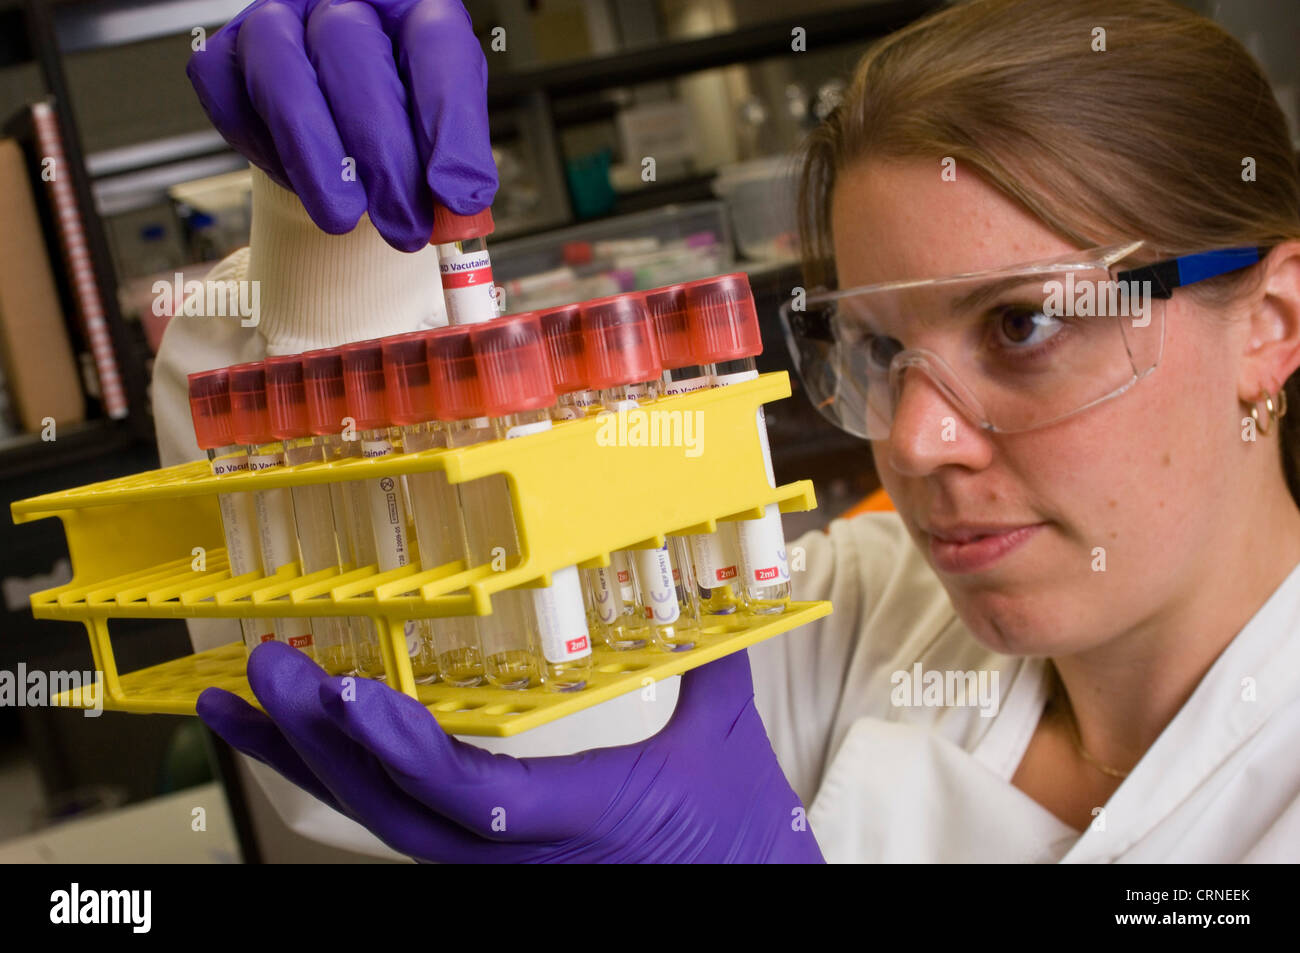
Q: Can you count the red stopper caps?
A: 13